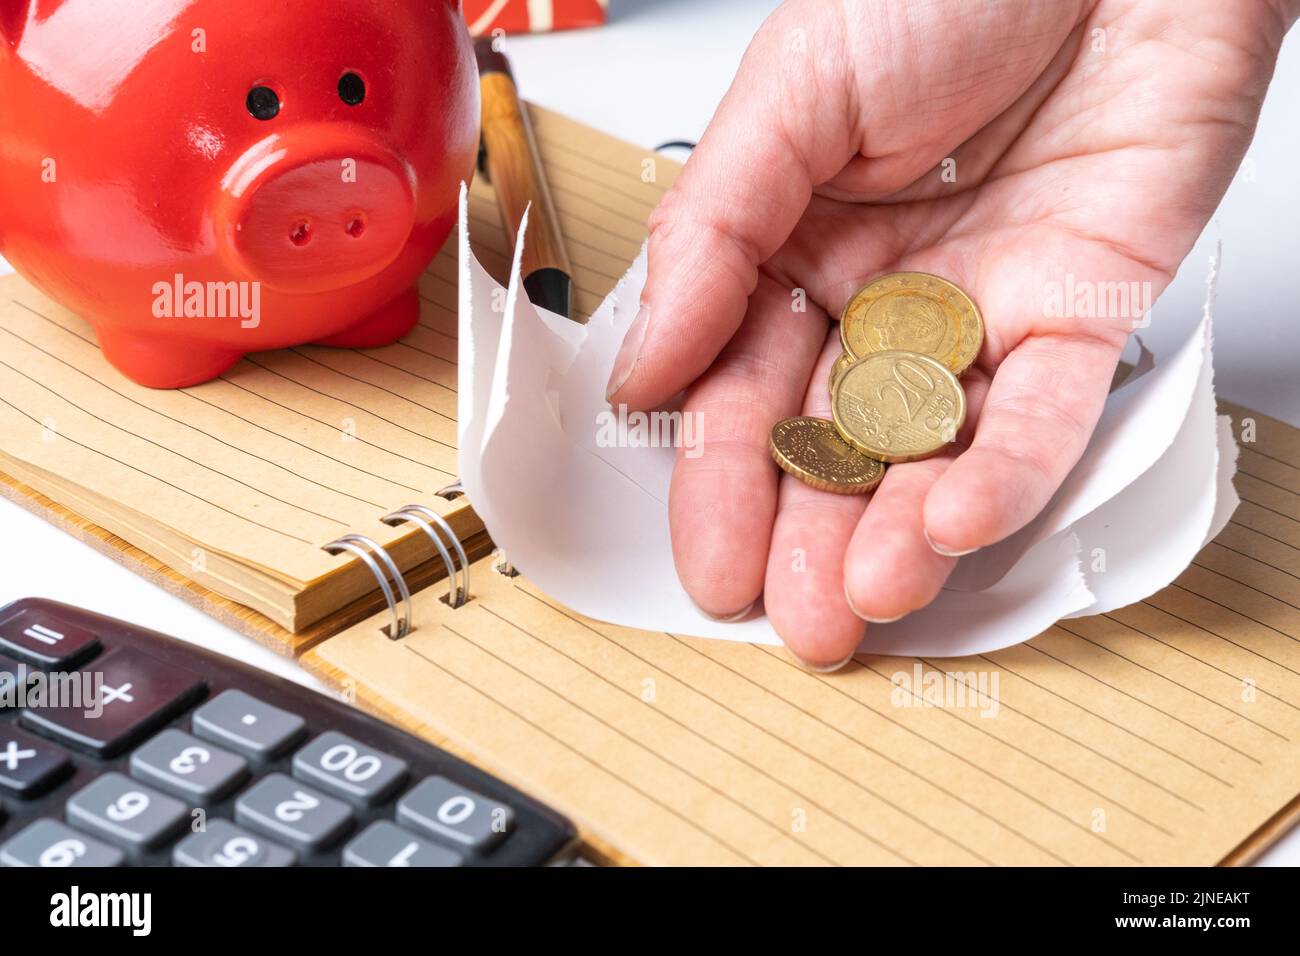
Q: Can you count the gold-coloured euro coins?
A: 4